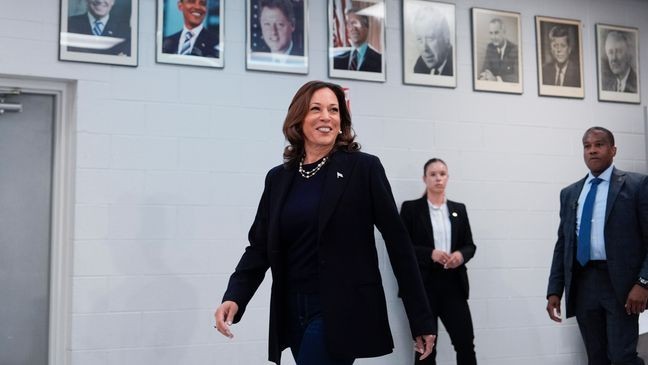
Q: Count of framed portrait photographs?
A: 8